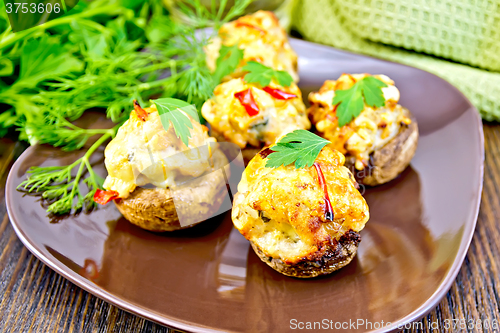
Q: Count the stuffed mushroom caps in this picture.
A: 5